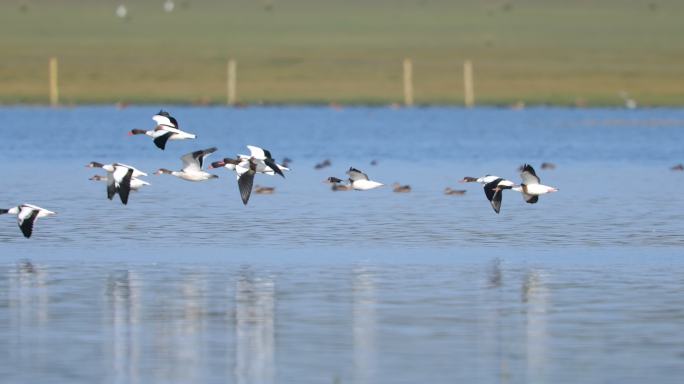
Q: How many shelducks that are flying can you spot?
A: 10